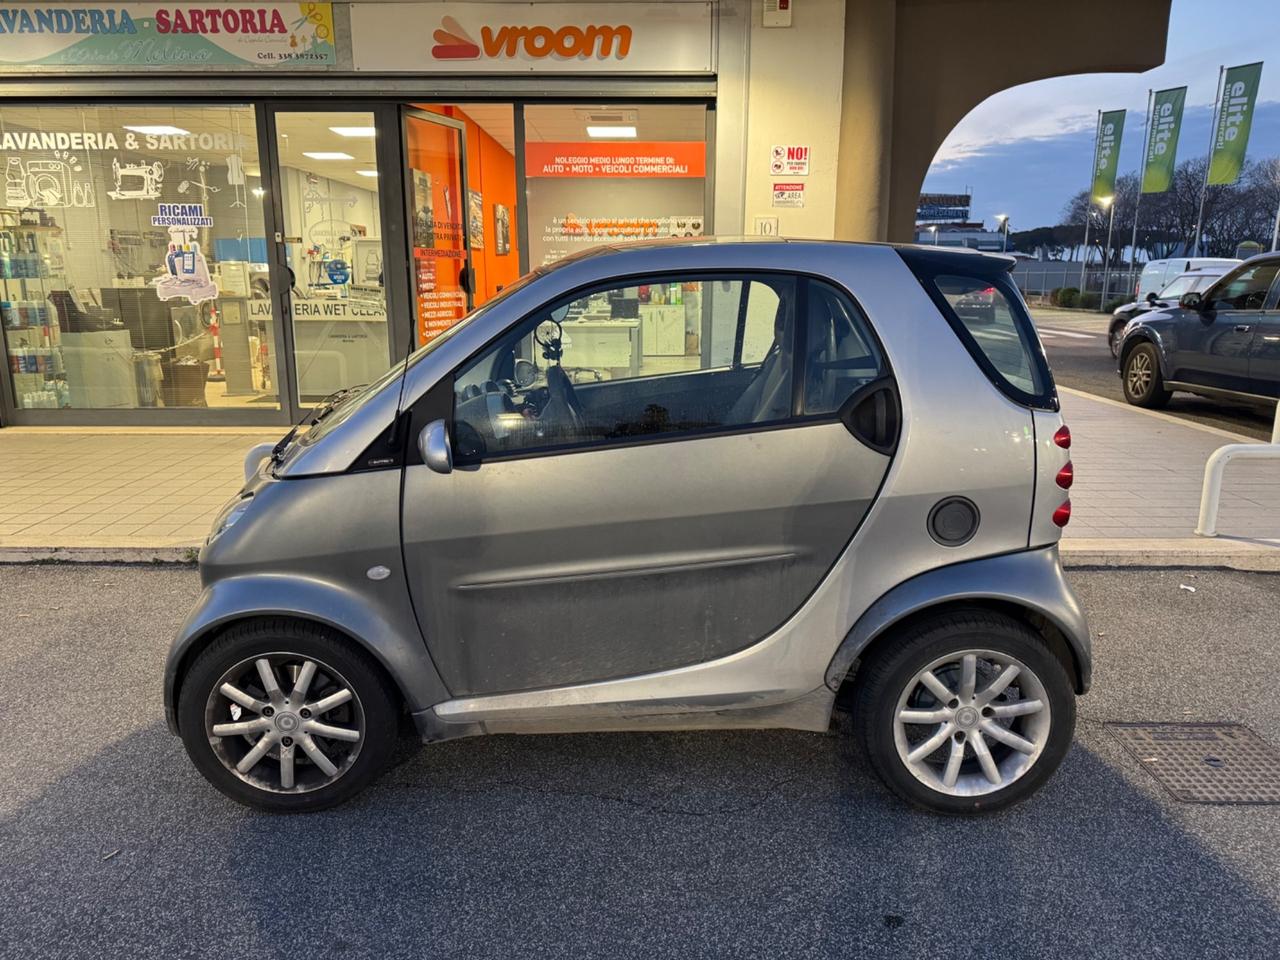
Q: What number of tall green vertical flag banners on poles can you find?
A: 3